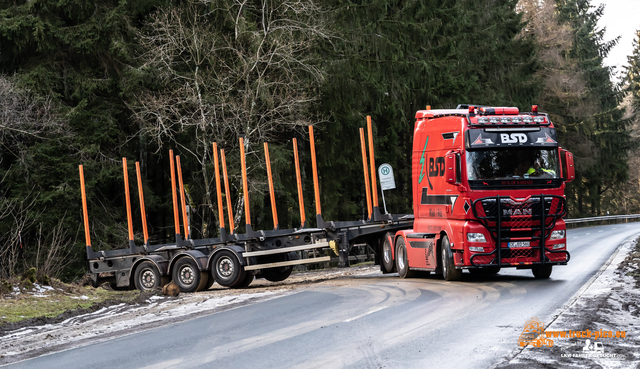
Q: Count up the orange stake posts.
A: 13